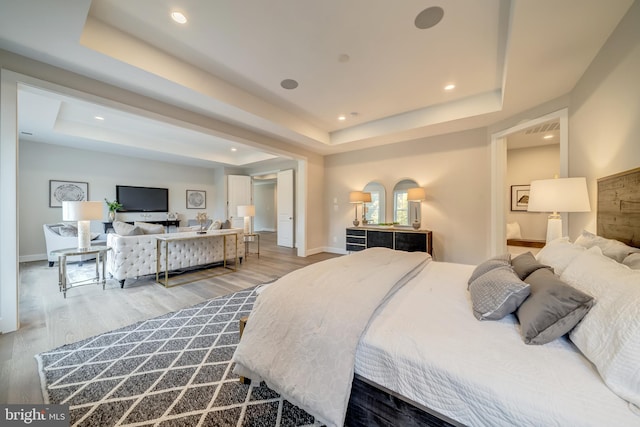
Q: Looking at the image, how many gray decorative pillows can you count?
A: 4